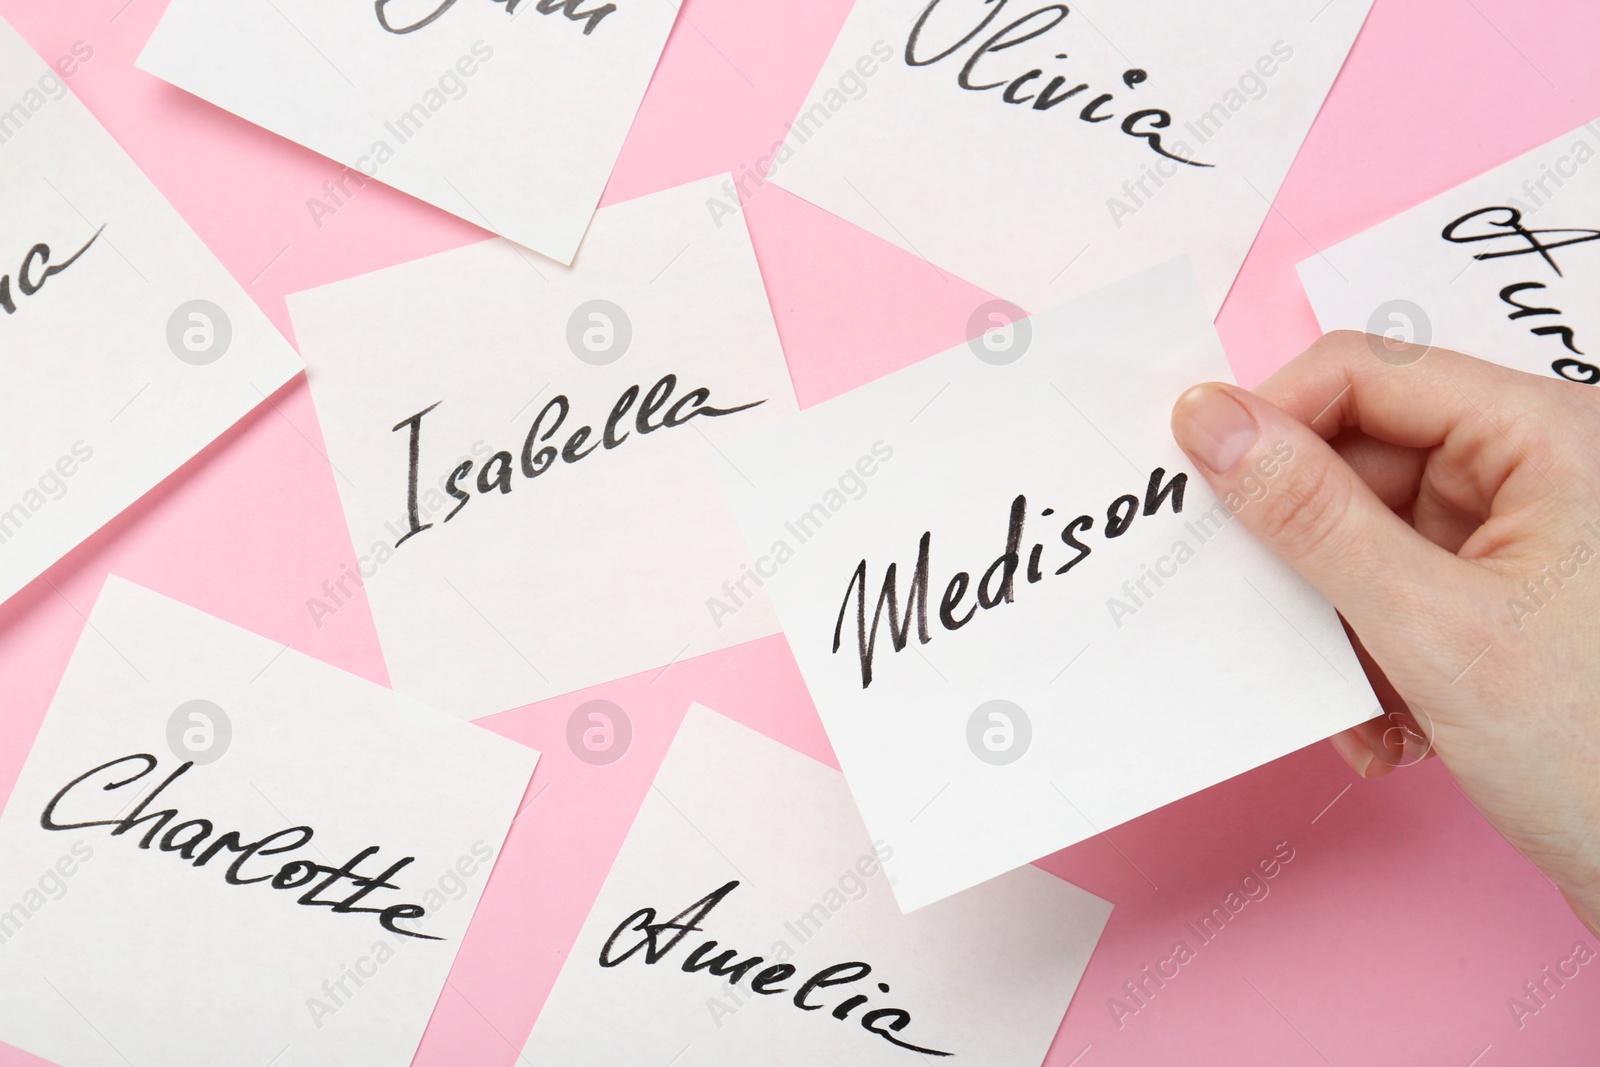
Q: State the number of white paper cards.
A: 8